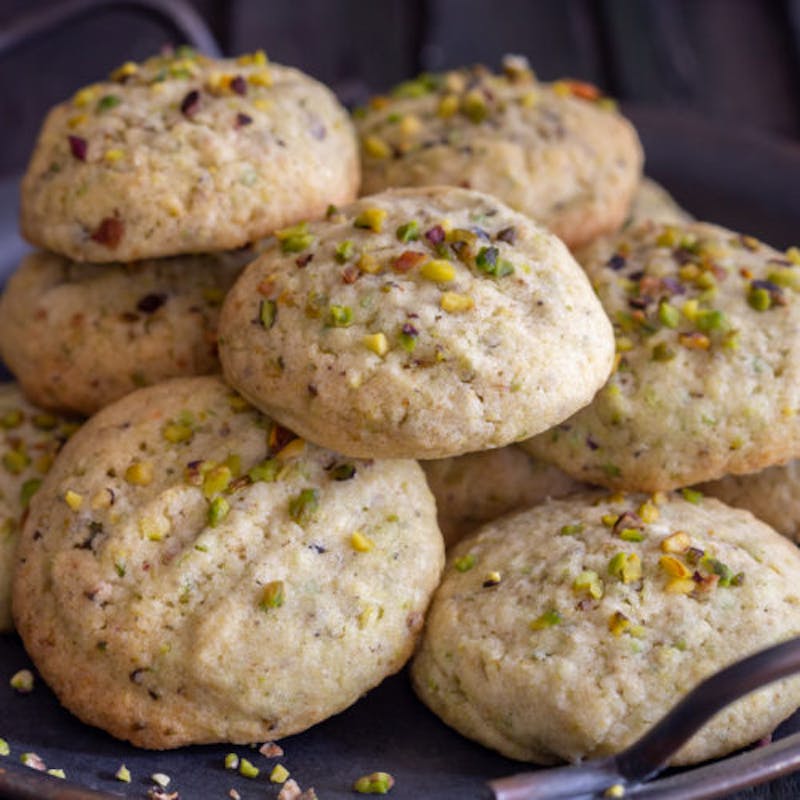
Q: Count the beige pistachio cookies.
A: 11